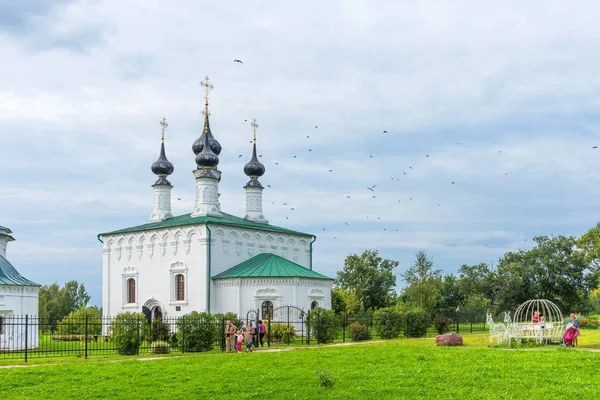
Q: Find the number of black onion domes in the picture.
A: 4